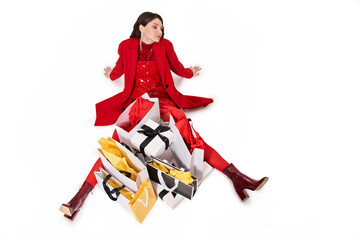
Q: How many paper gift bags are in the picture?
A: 6